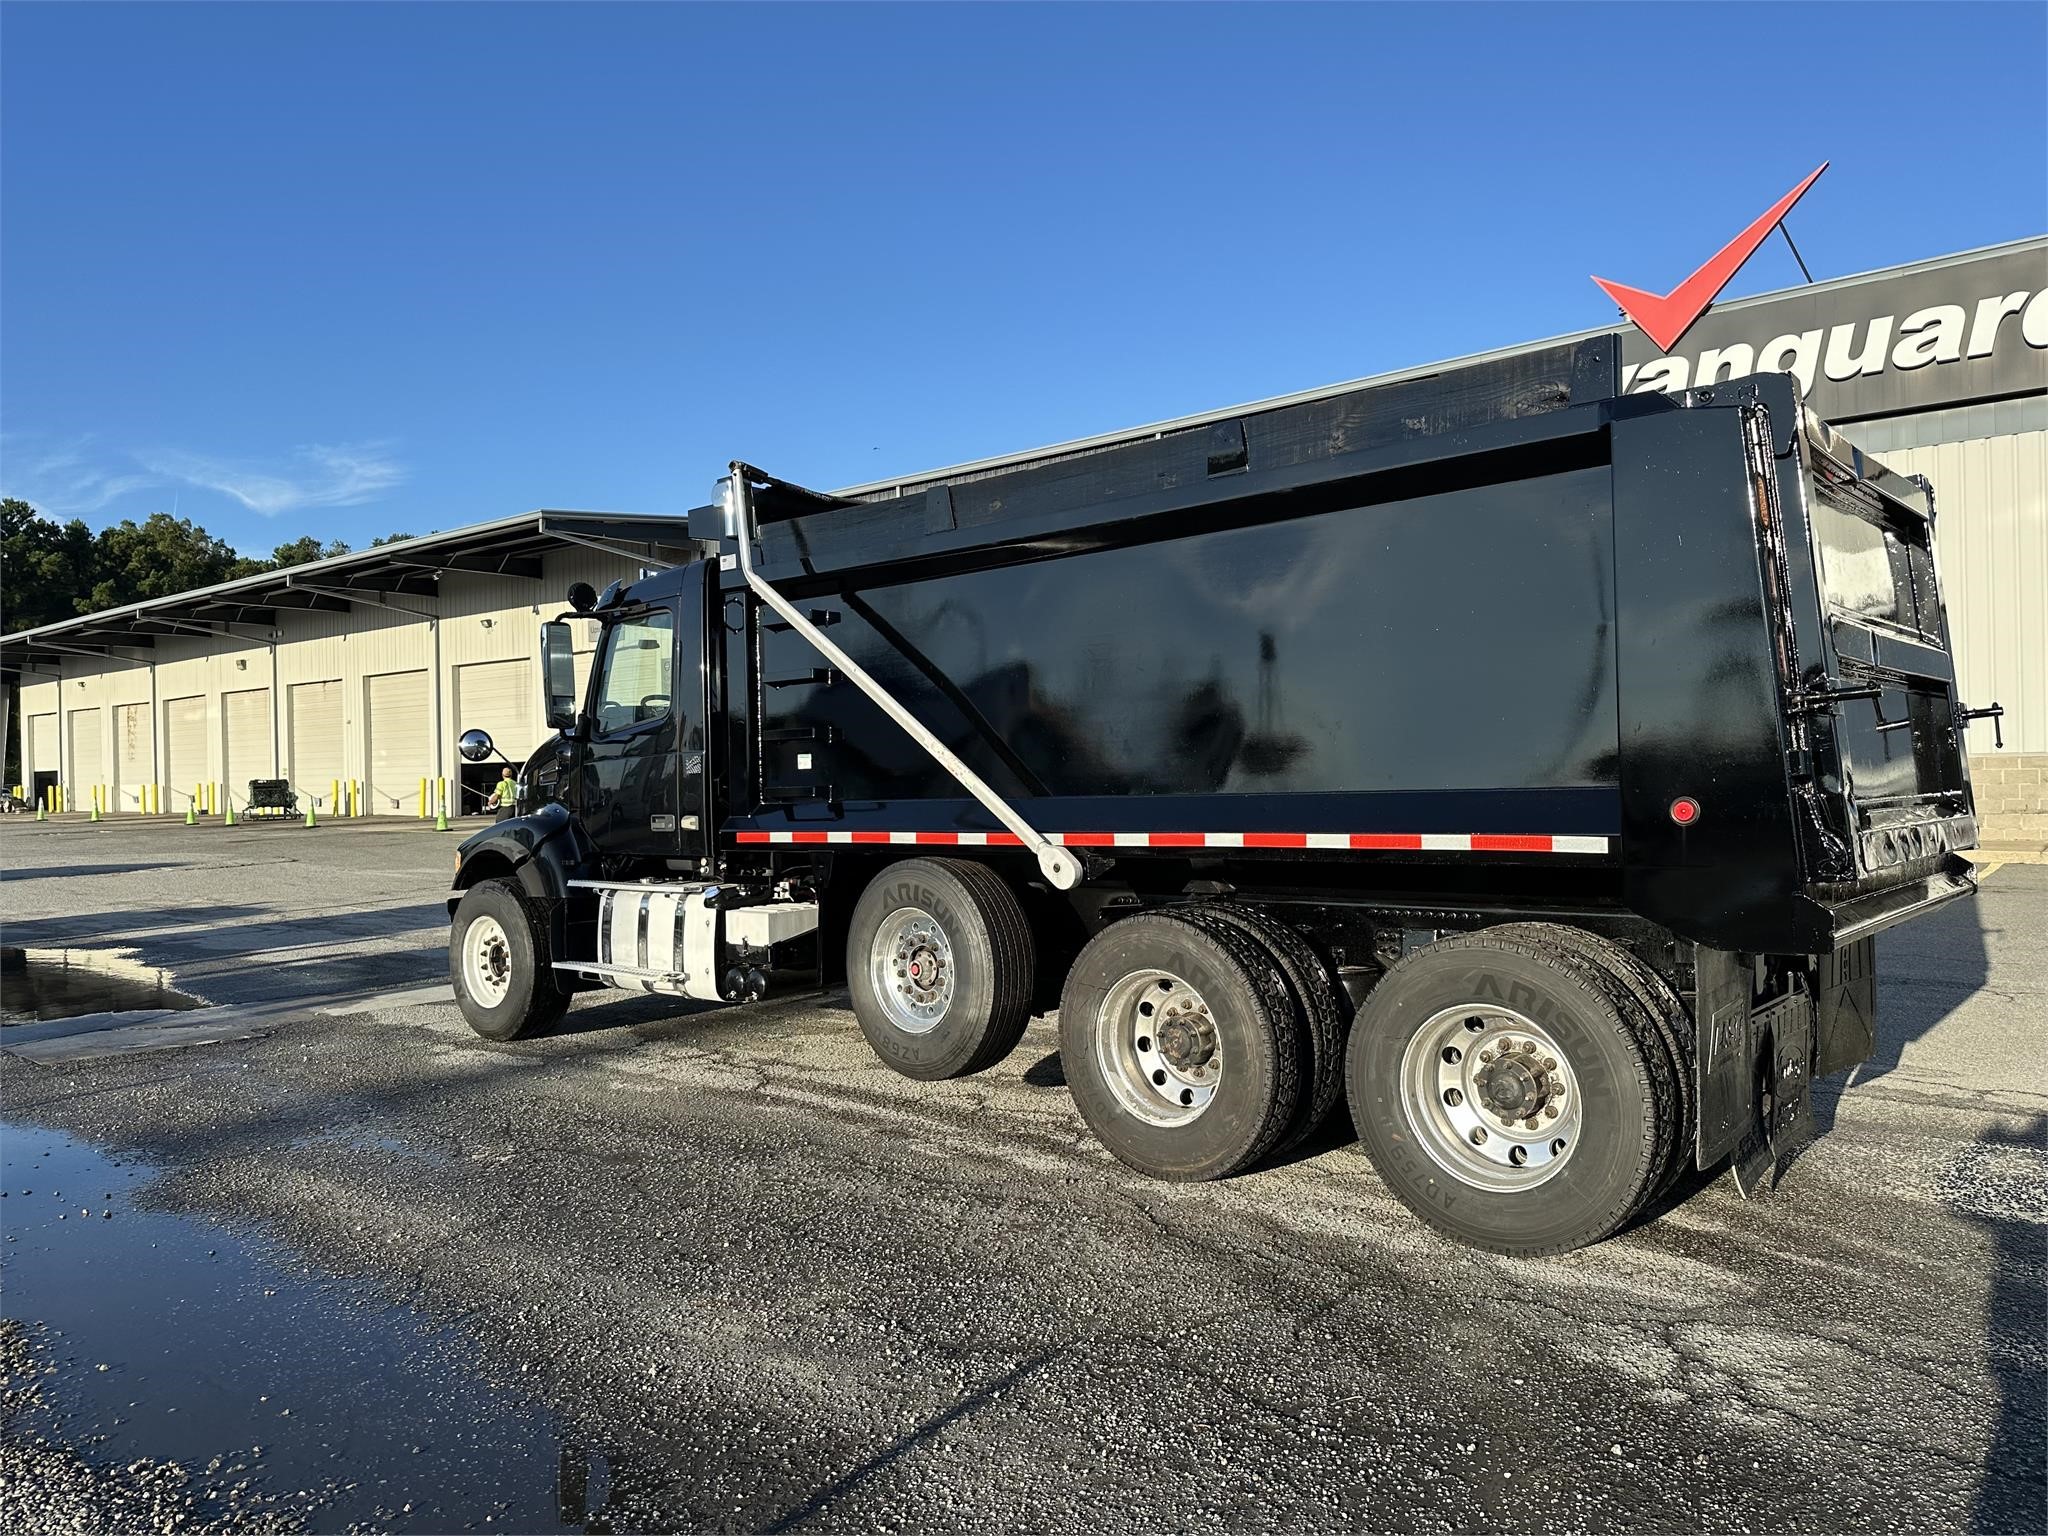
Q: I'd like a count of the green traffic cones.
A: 6